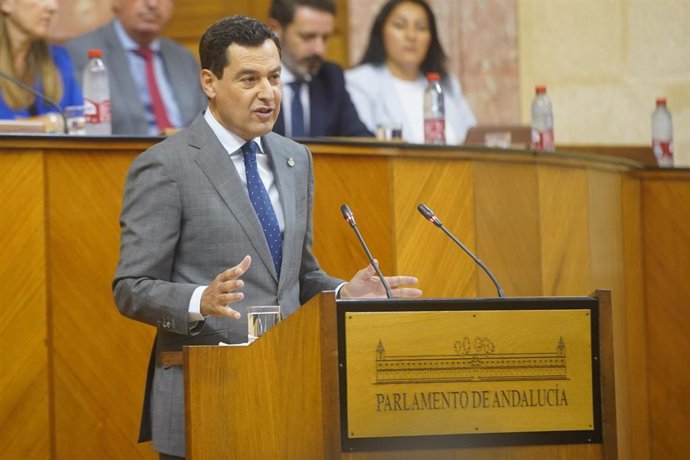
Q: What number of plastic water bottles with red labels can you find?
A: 4